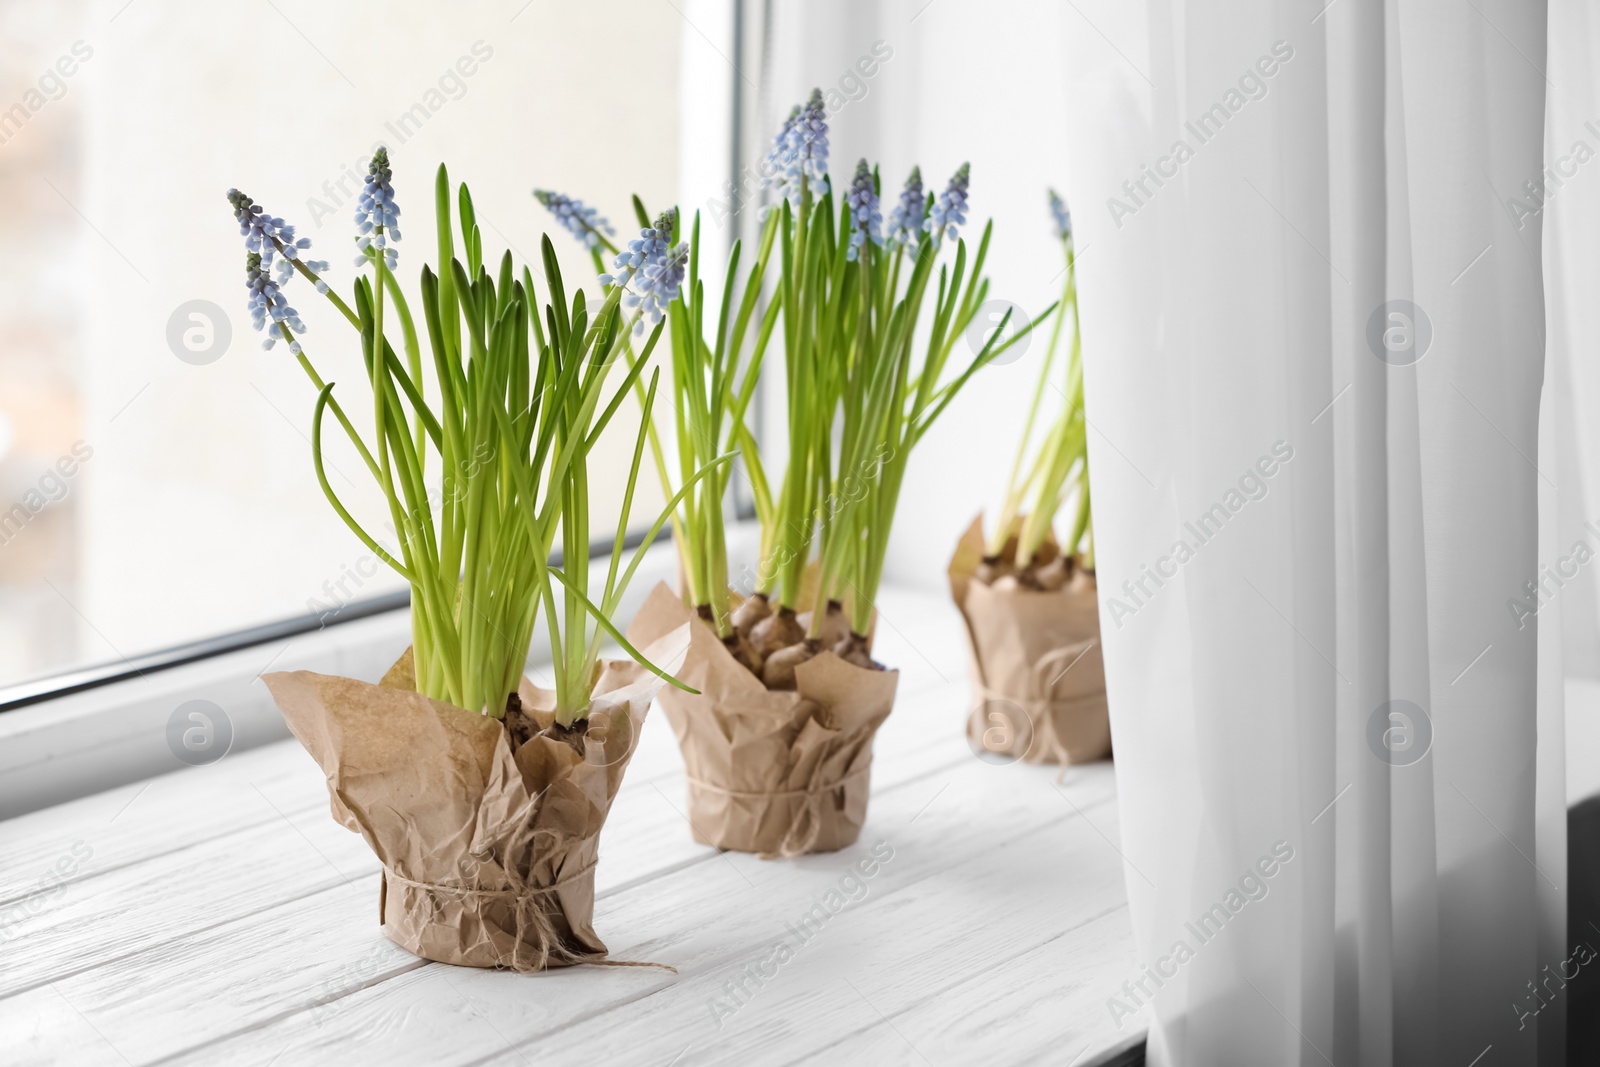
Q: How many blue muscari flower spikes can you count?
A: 12